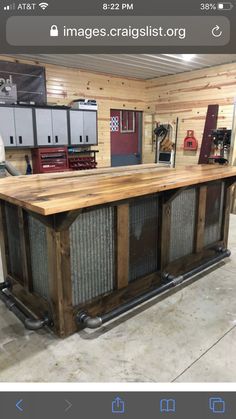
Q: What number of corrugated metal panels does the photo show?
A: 6